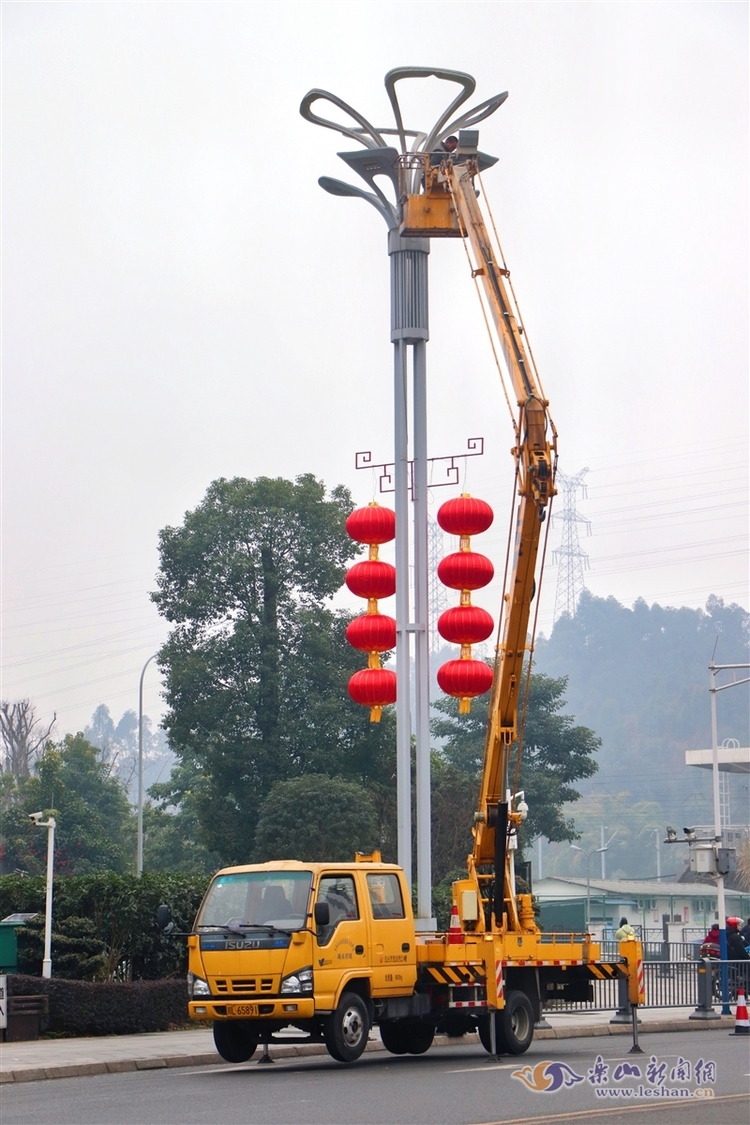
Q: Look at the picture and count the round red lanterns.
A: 8